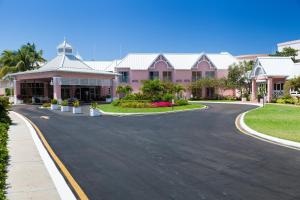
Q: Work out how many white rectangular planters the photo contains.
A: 4